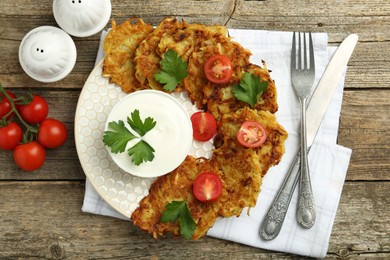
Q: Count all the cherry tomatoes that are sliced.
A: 4